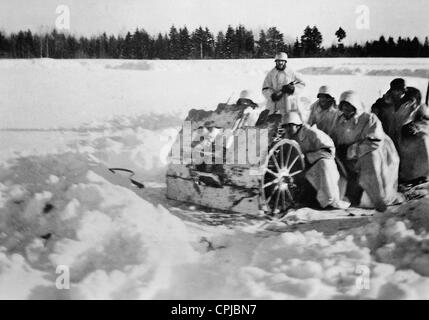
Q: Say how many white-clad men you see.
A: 5